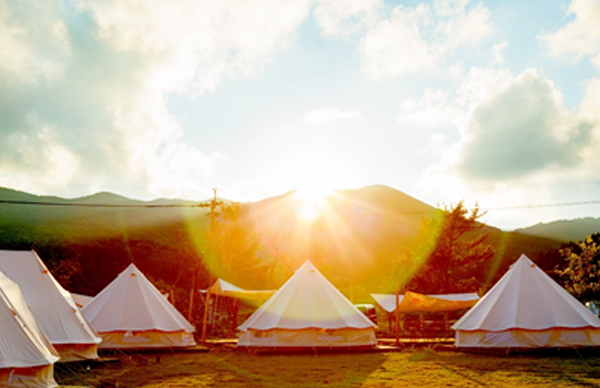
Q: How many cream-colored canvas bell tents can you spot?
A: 5